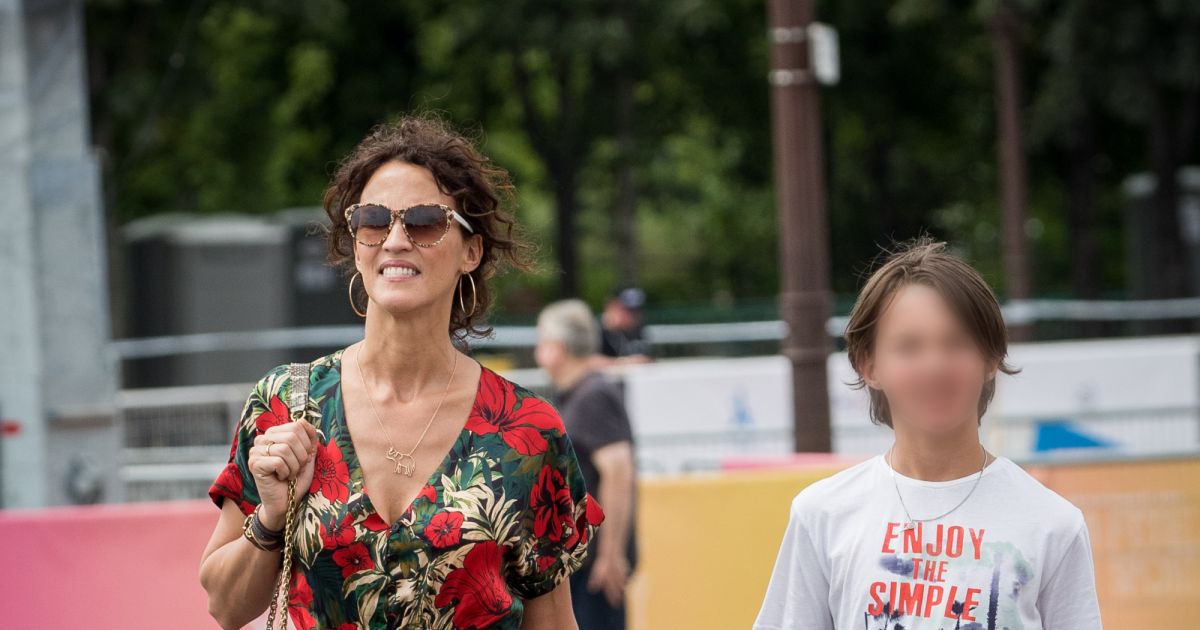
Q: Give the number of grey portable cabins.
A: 2